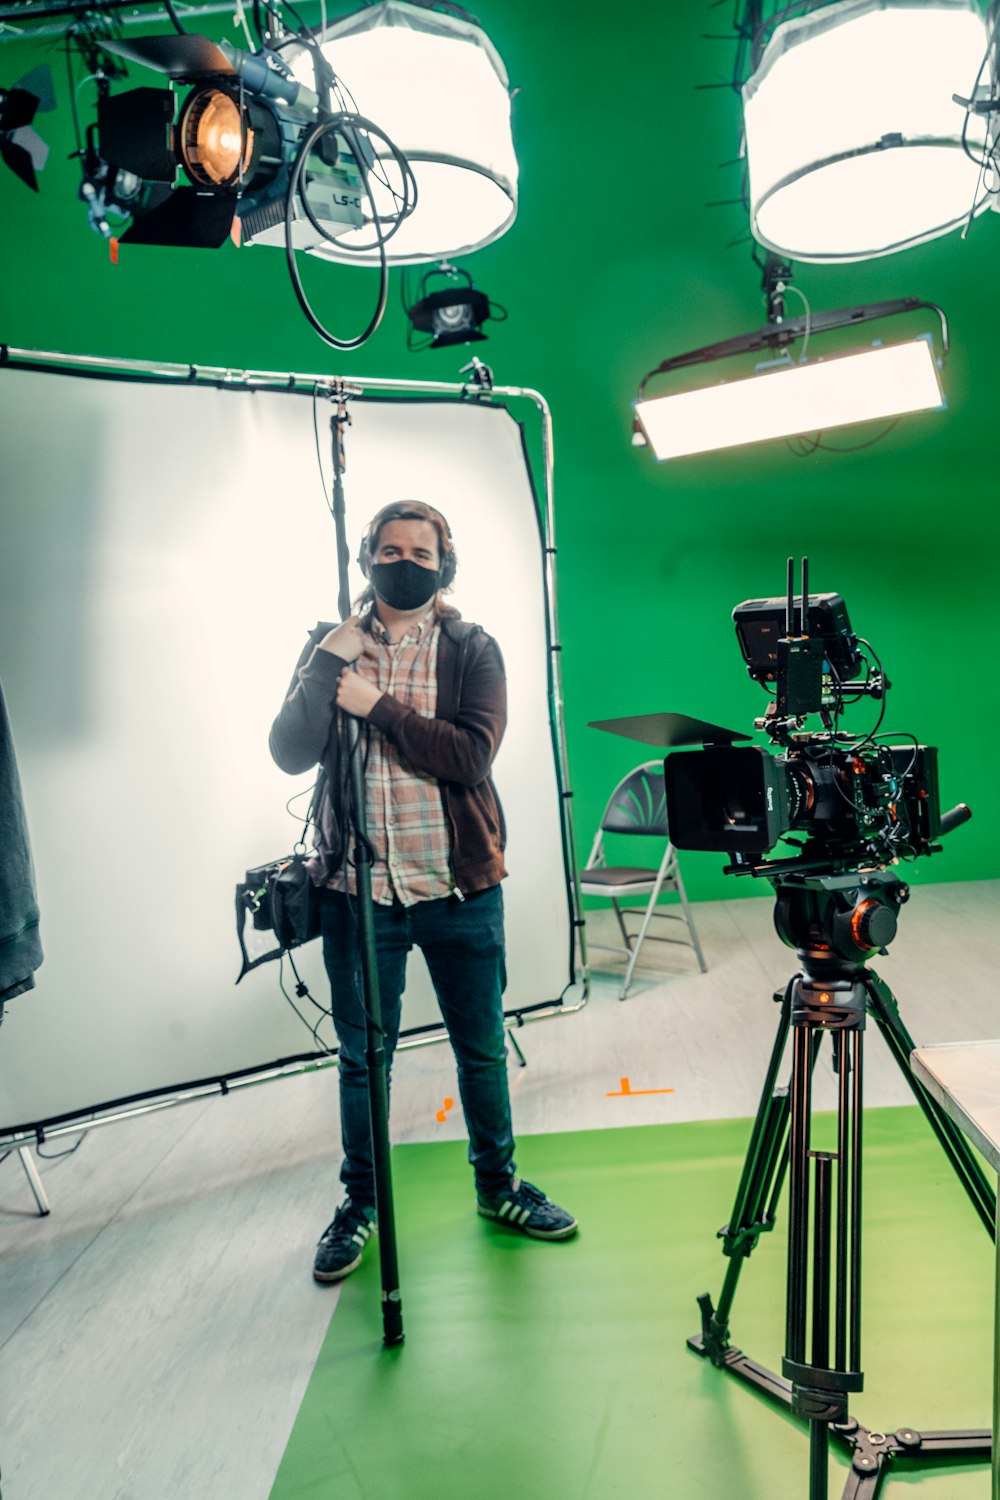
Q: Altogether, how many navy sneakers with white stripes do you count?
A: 2